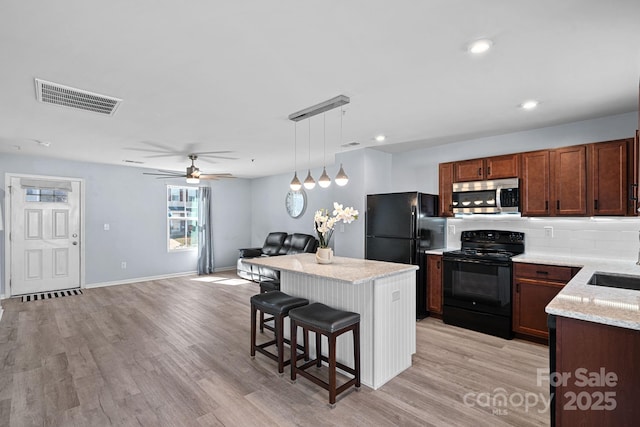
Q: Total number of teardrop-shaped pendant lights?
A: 4